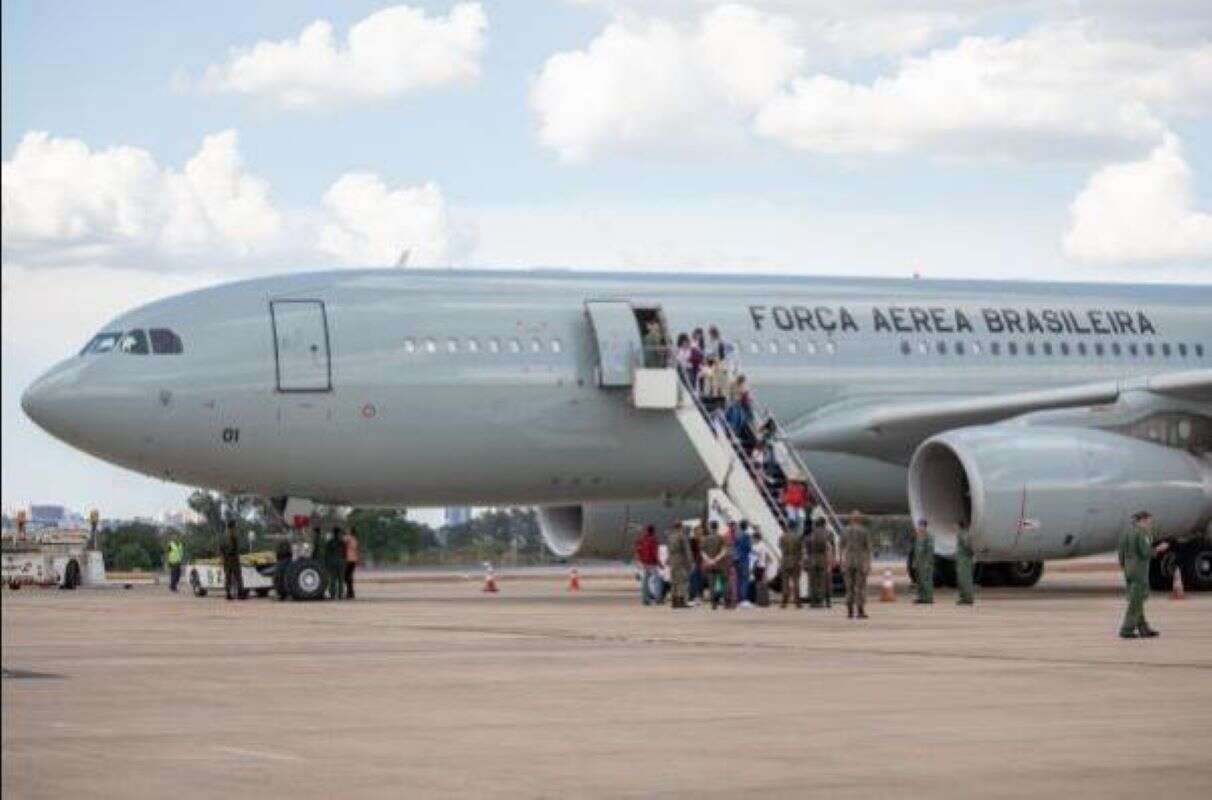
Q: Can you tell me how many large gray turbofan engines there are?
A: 2